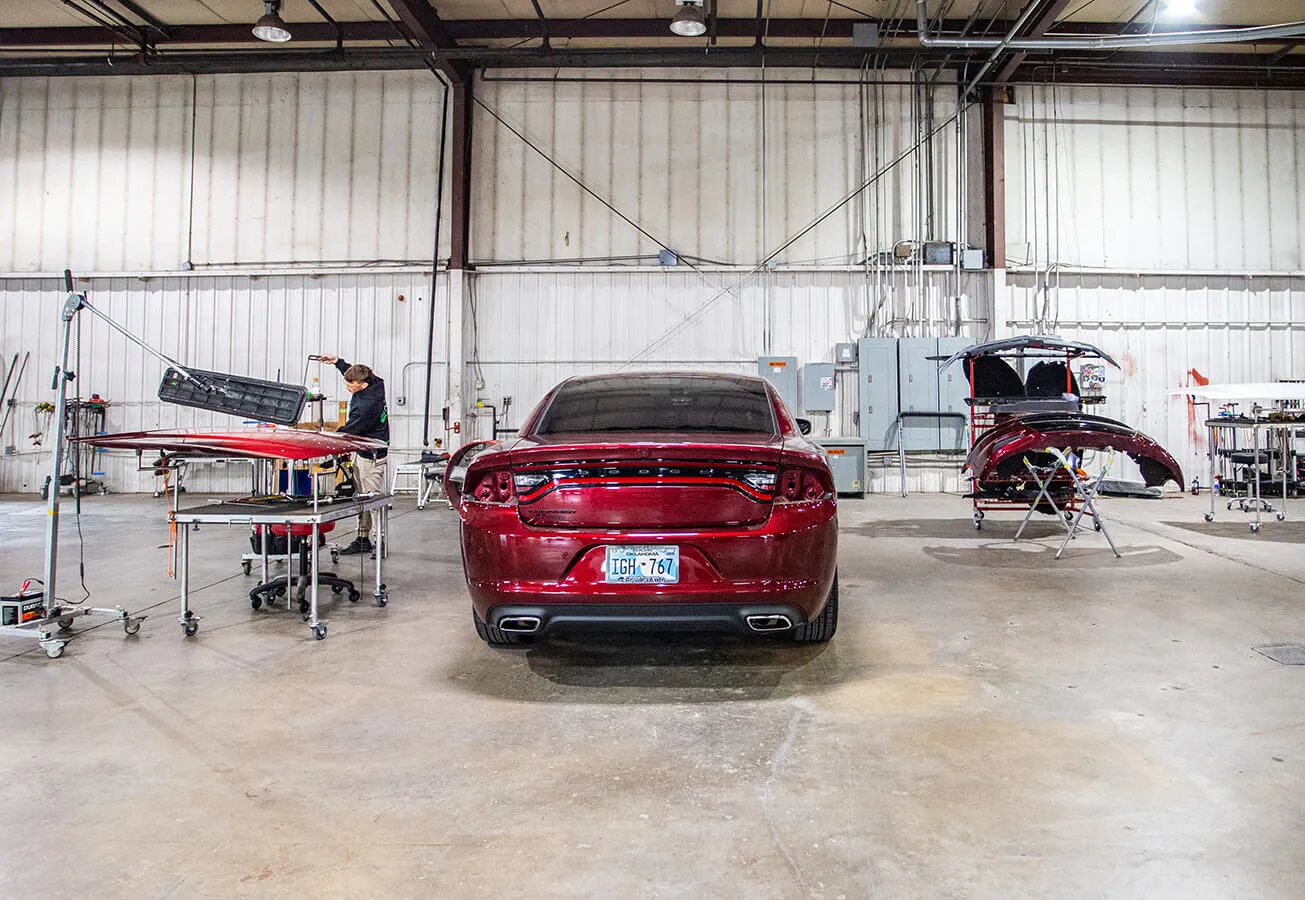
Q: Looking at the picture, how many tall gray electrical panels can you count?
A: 3